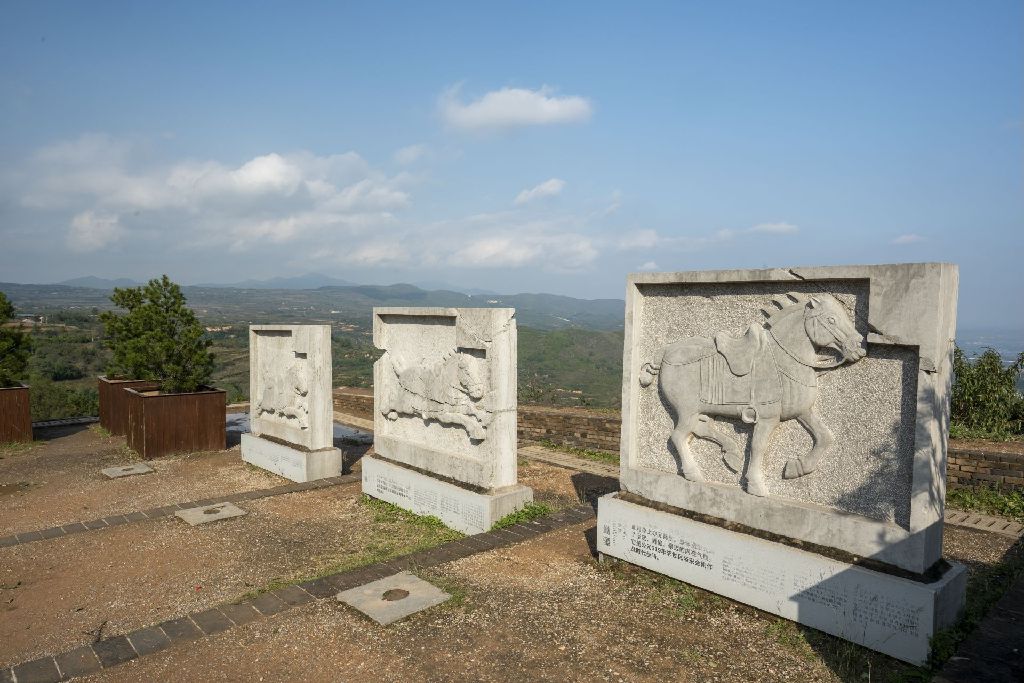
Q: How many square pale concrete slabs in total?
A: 3